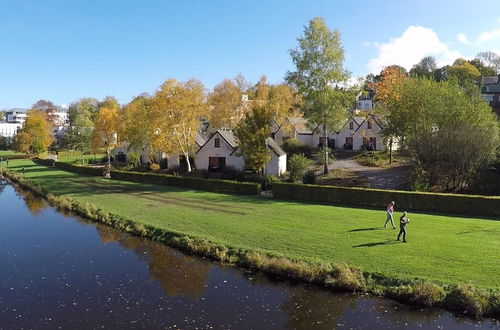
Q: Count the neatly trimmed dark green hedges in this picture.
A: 2